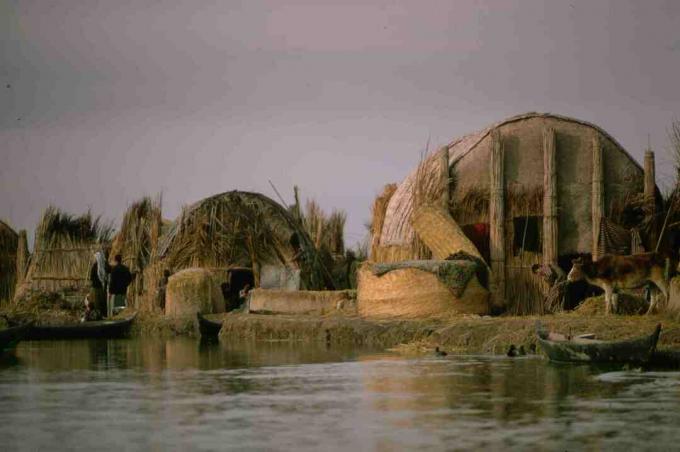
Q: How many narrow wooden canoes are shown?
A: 4